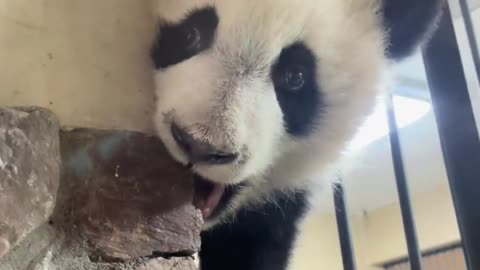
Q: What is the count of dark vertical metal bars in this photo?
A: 4